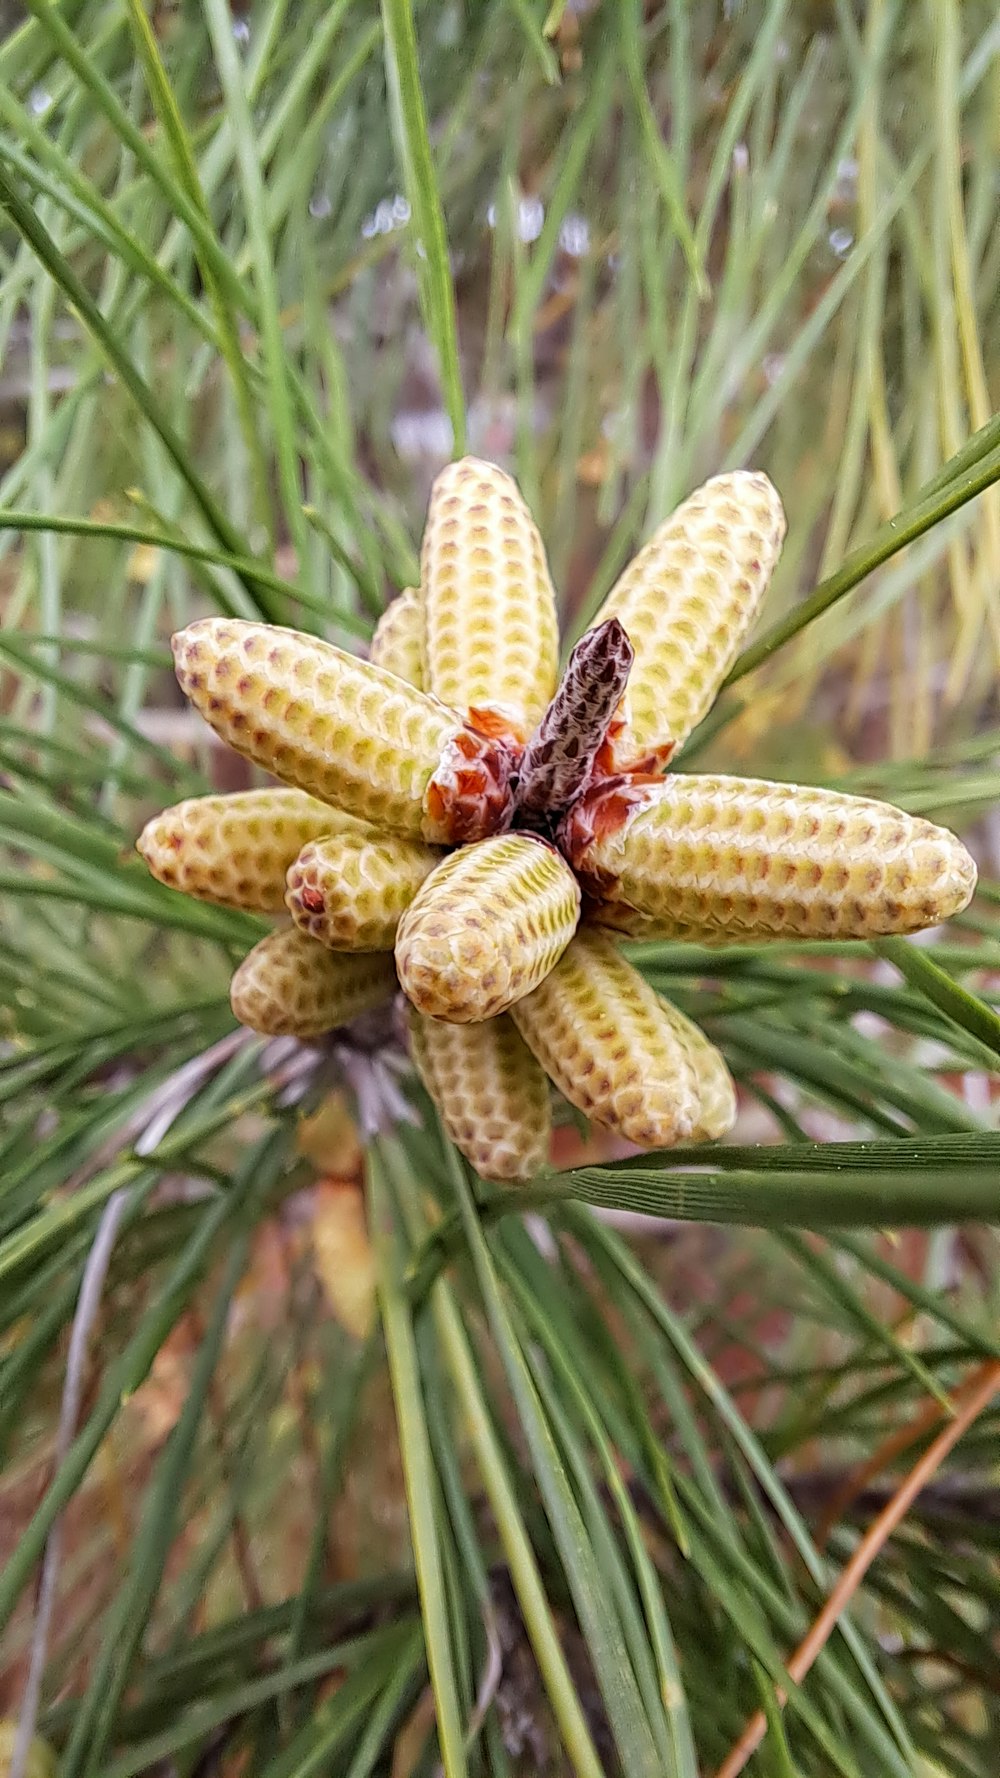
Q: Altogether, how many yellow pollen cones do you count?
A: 12